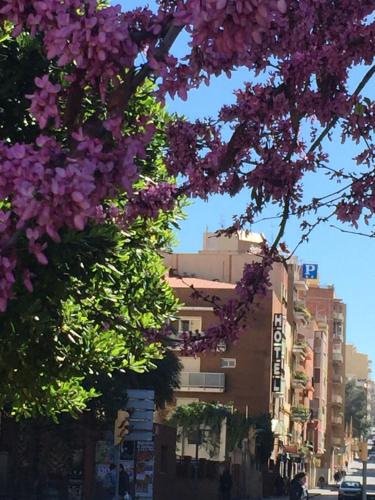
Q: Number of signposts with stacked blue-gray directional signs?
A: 1